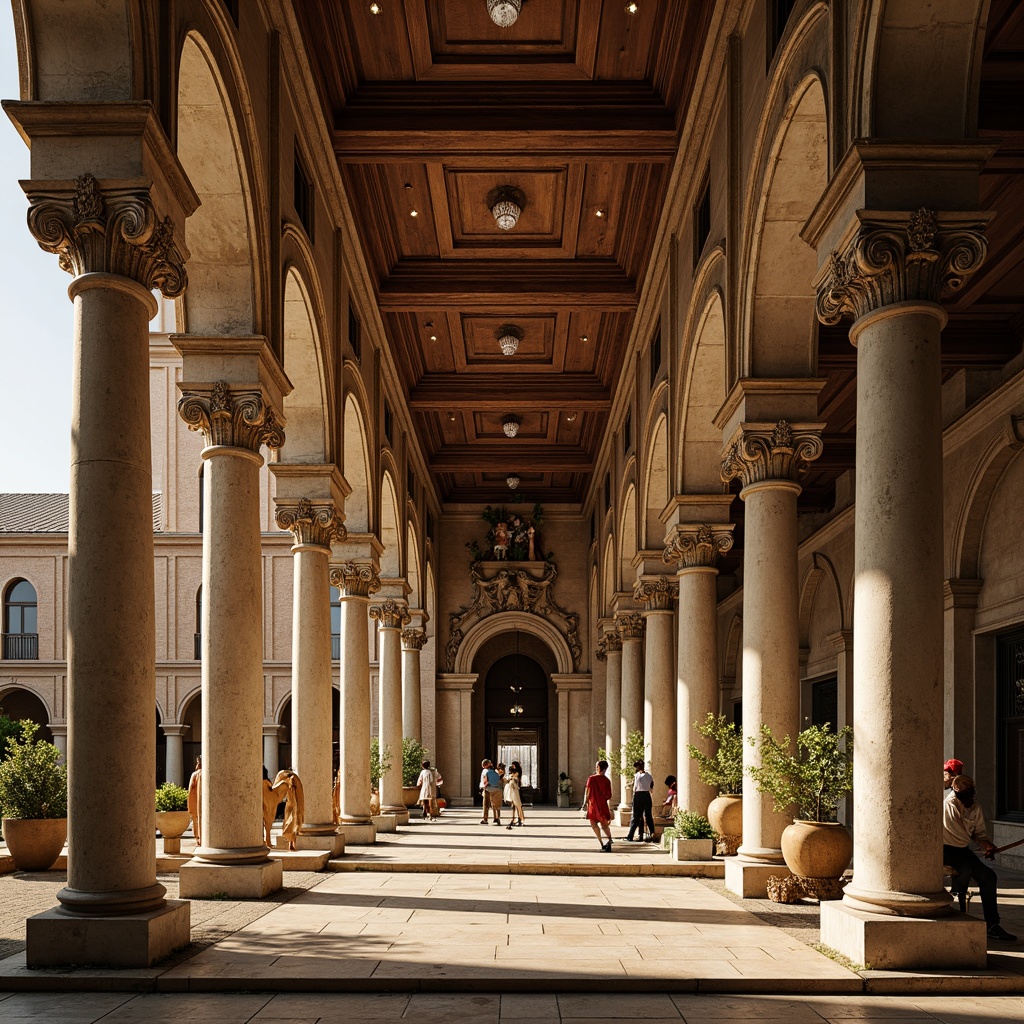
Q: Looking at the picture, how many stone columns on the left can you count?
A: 6